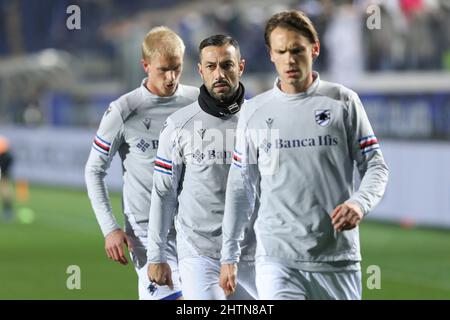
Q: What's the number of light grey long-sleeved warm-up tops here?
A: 3